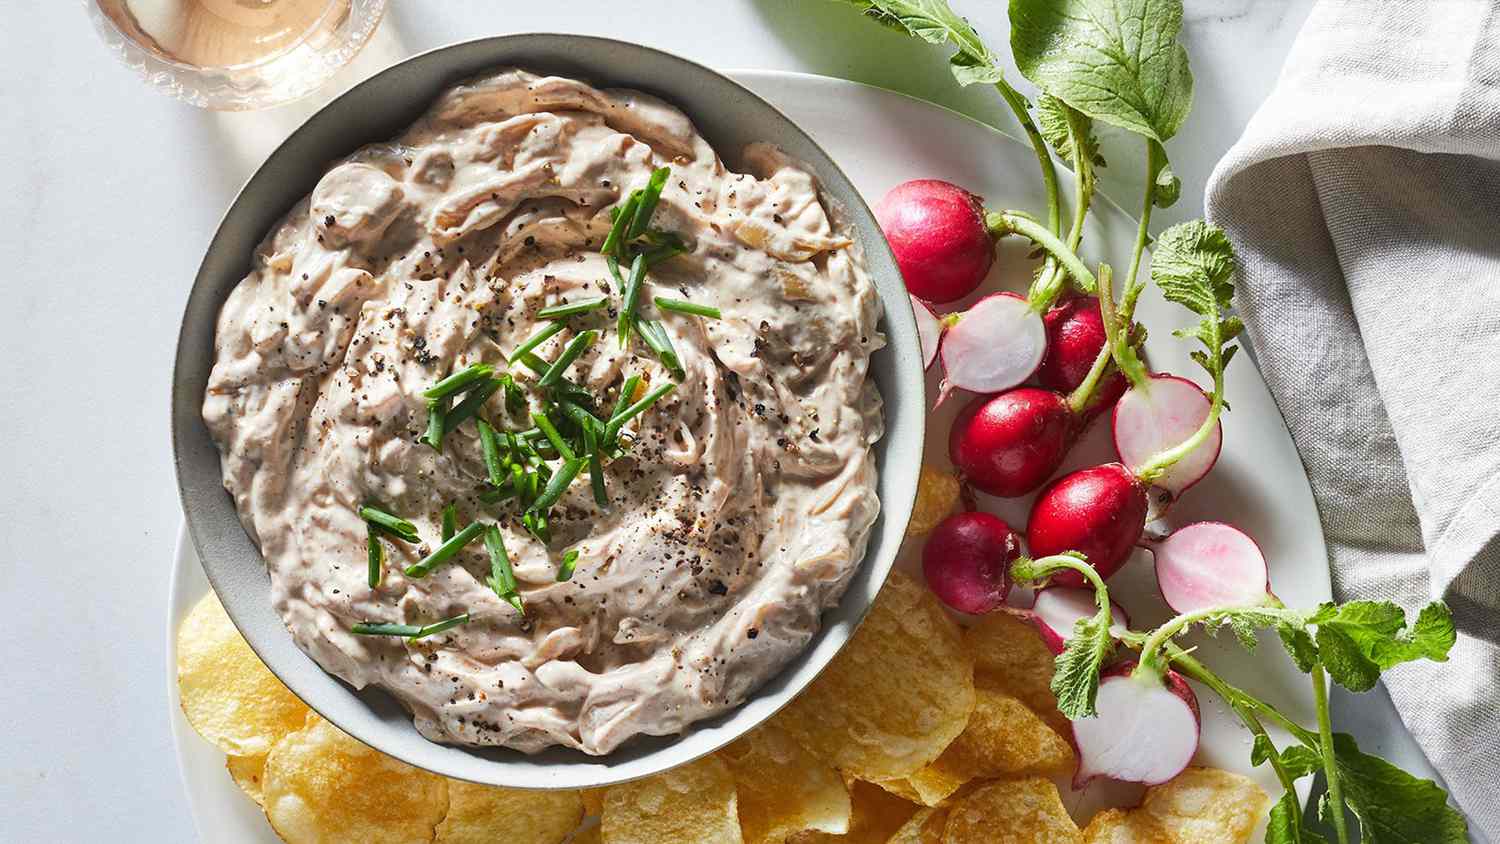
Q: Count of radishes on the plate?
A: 11